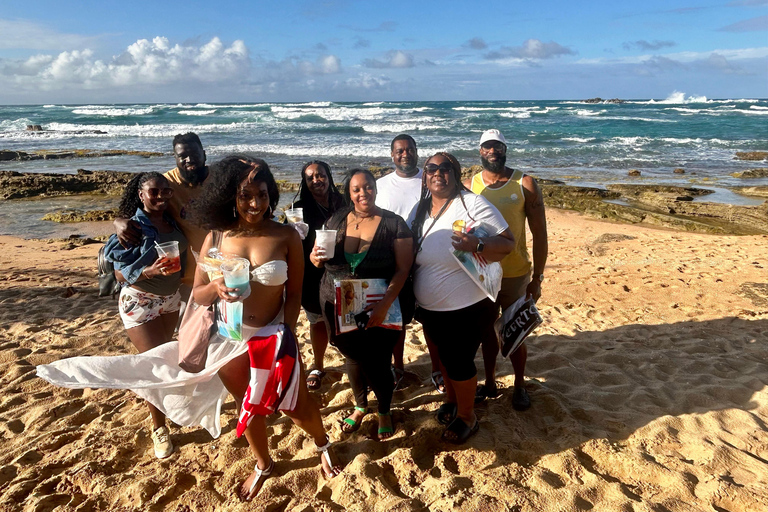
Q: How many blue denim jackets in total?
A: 1